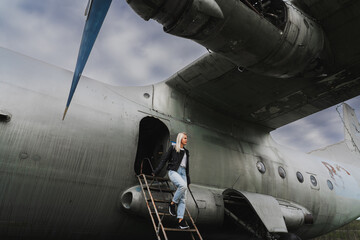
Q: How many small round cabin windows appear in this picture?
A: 5